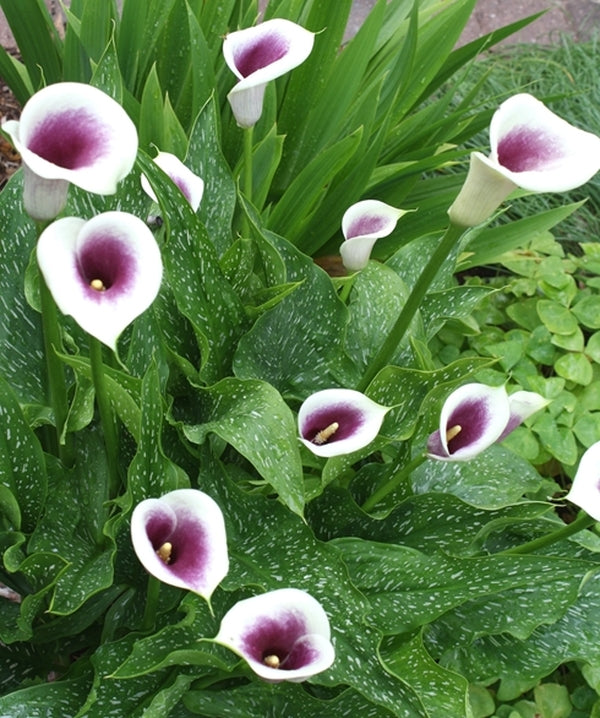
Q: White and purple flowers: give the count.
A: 12